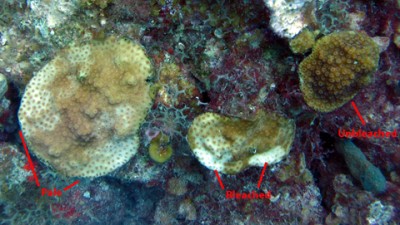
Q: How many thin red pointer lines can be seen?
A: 5